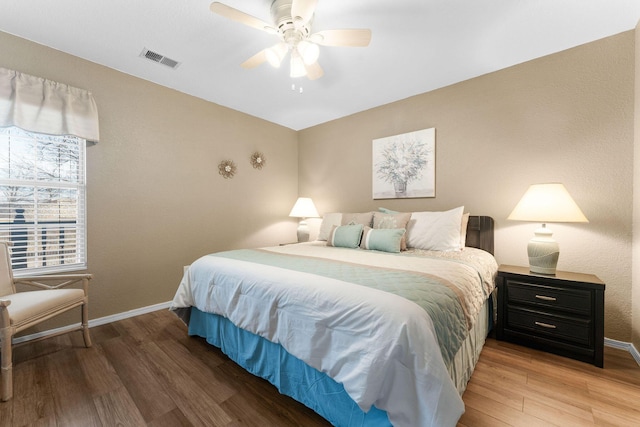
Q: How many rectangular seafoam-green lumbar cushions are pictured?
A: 2